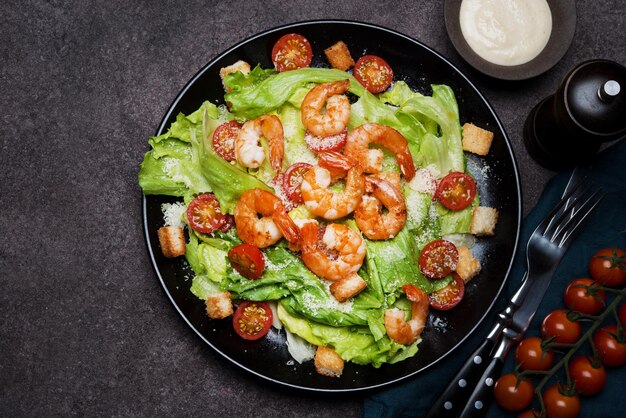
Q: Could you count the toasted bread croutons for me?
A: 9